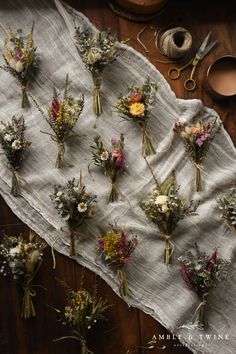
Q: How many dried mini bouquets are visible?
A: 14